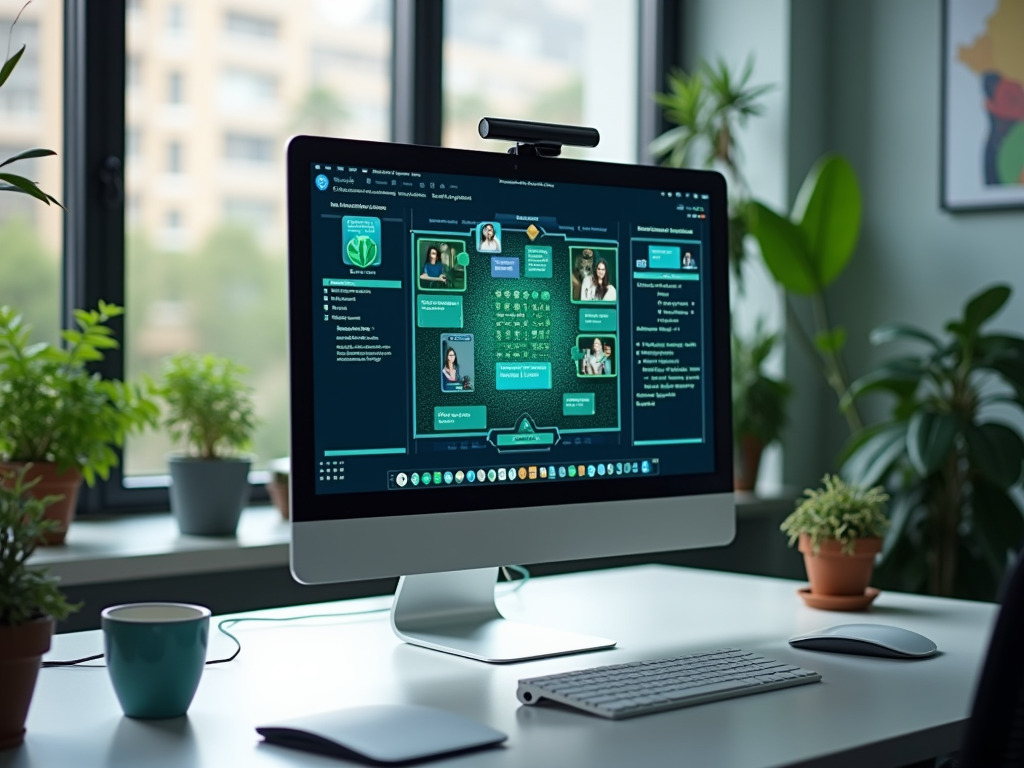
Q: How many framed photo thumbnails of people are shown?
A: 5